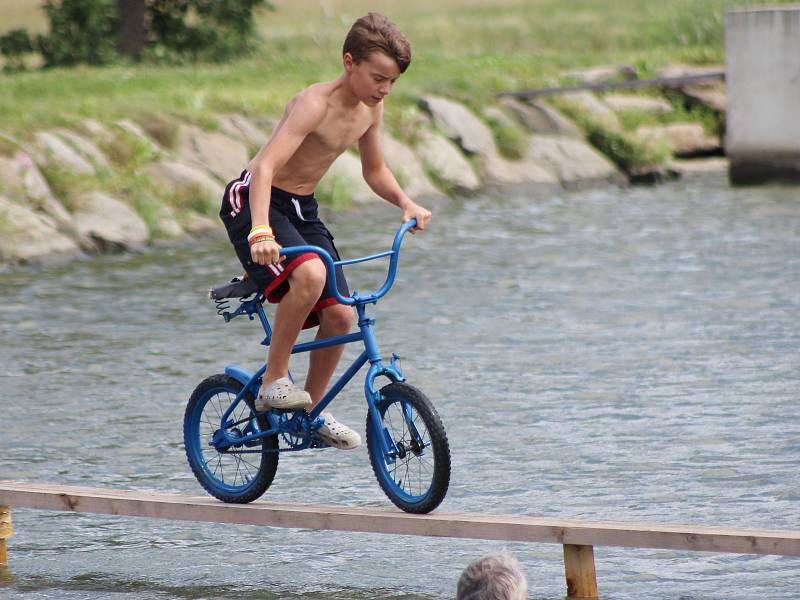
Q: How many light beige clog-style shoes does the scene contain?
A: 2